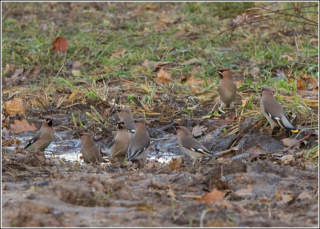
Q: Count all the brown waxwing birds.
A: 8